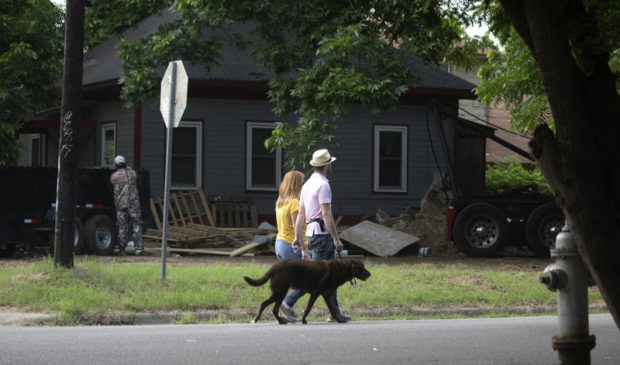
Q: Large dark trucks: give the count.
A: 2